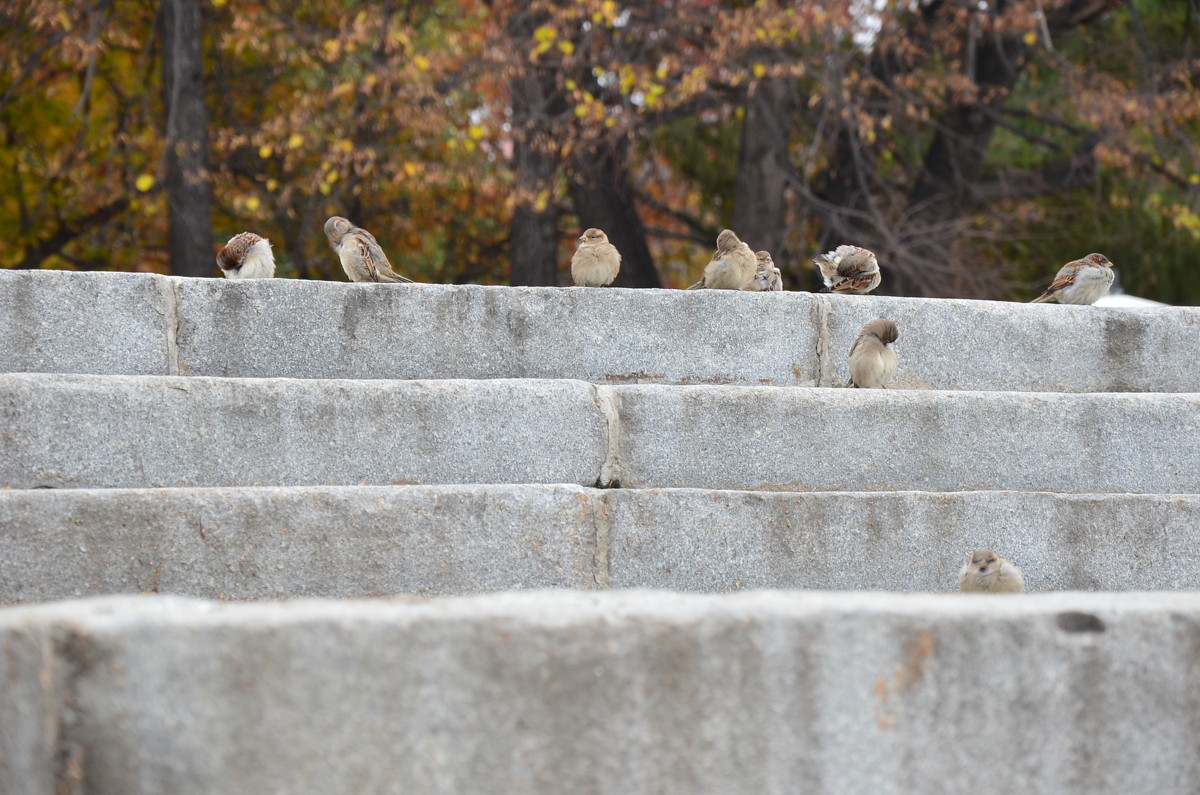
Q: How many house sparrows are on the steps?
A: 9